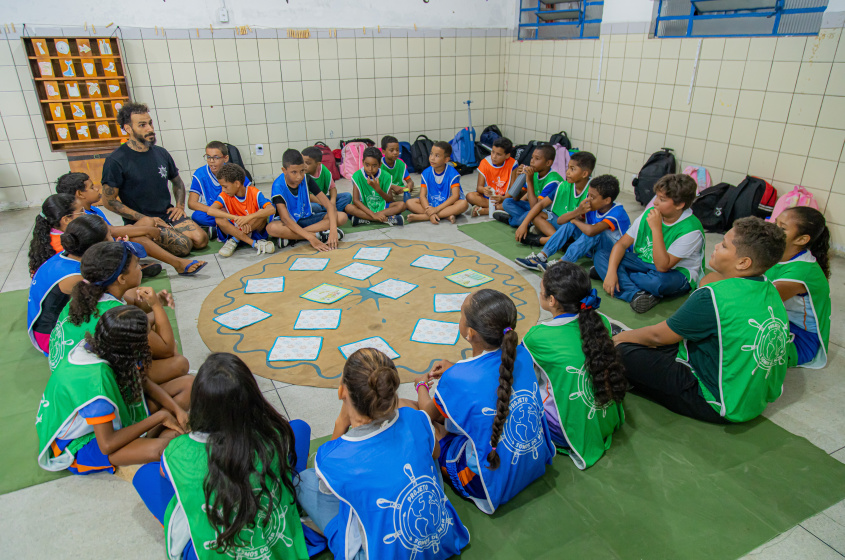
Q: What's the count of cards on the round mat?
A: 14